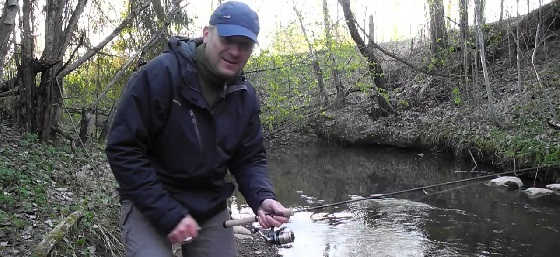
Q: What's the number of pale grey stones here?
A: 3